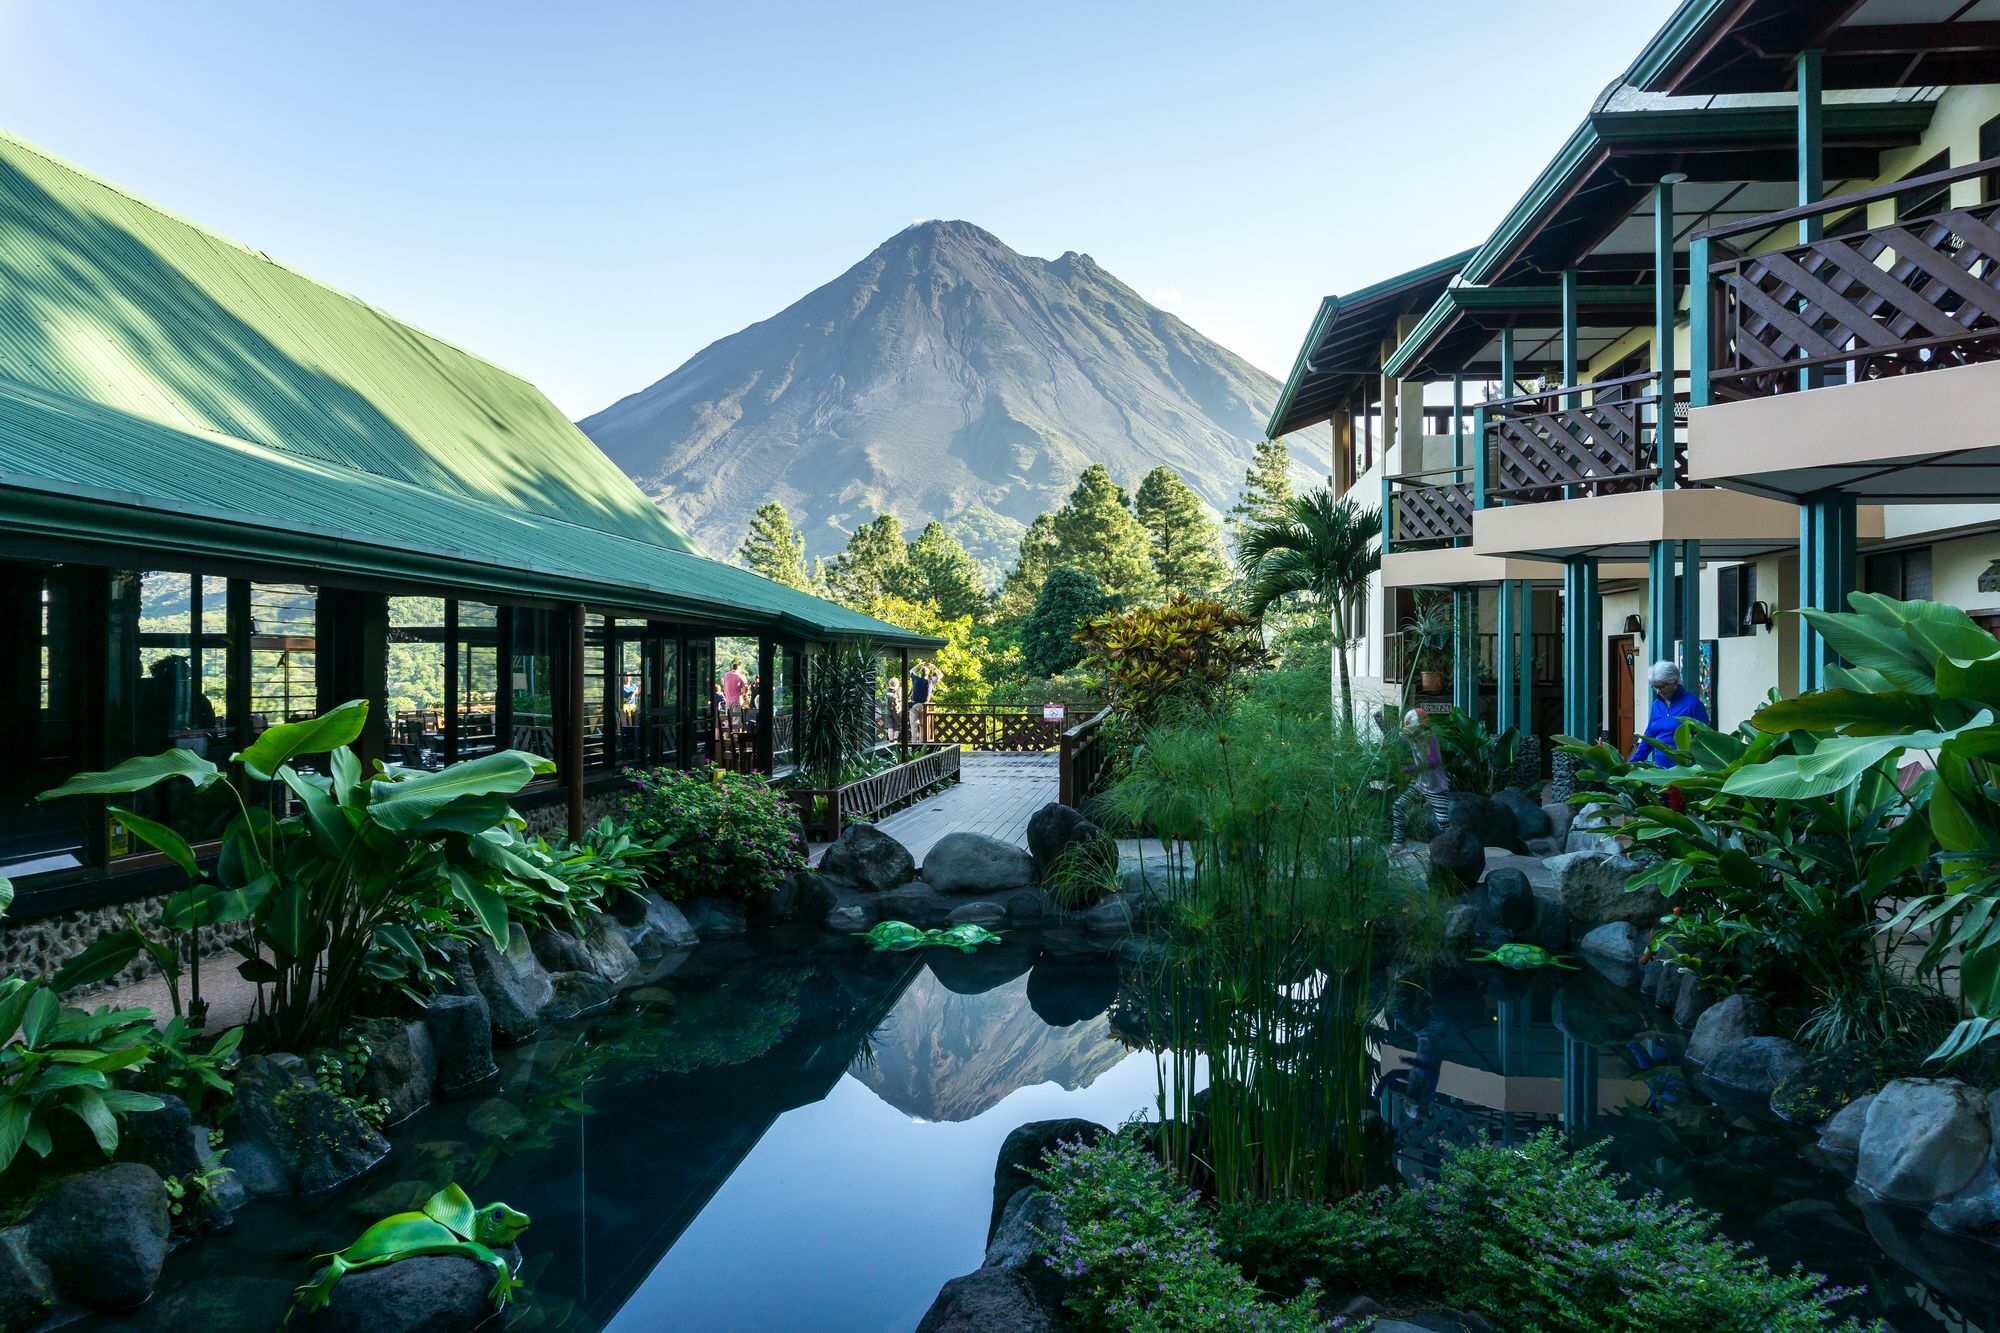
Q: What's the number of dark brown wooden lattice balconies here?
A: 3